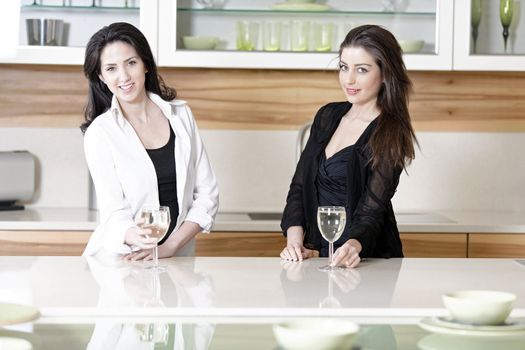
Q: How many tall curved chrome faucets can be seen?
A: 1